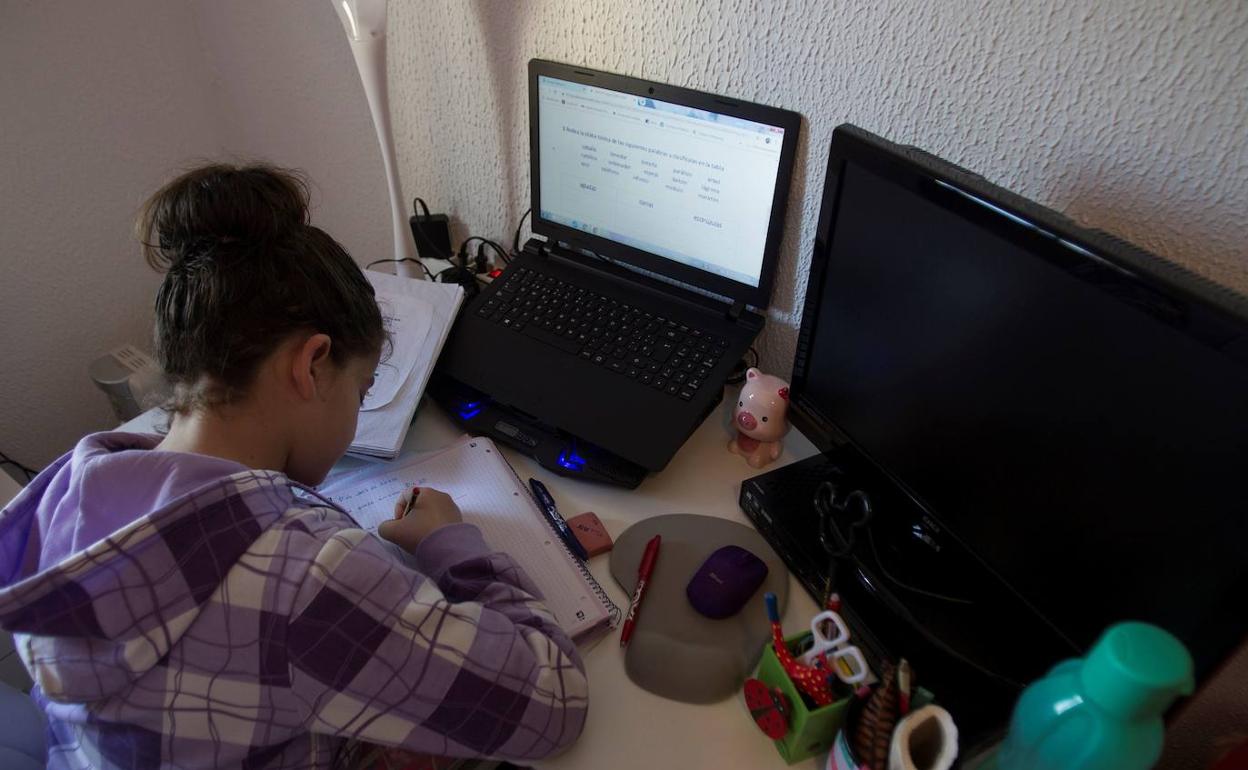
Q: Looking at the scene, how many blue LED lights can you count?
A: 2